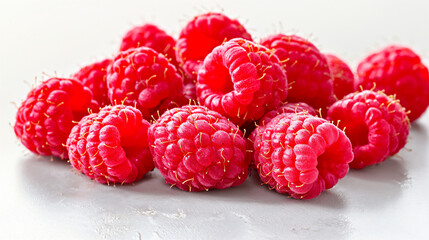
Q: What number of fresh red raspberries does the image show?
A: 14